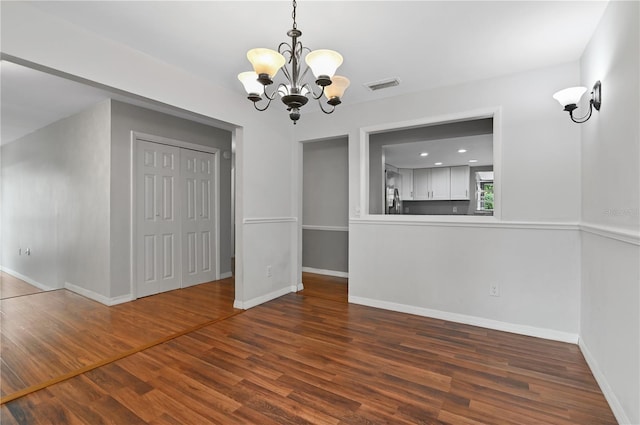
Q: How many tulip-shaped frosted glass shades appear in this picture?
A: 6